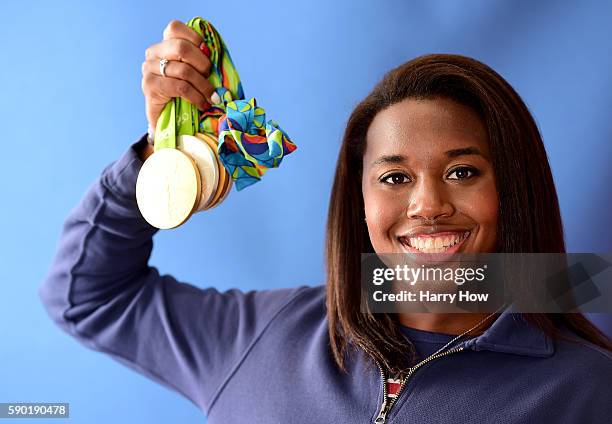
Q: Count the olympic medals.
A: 4